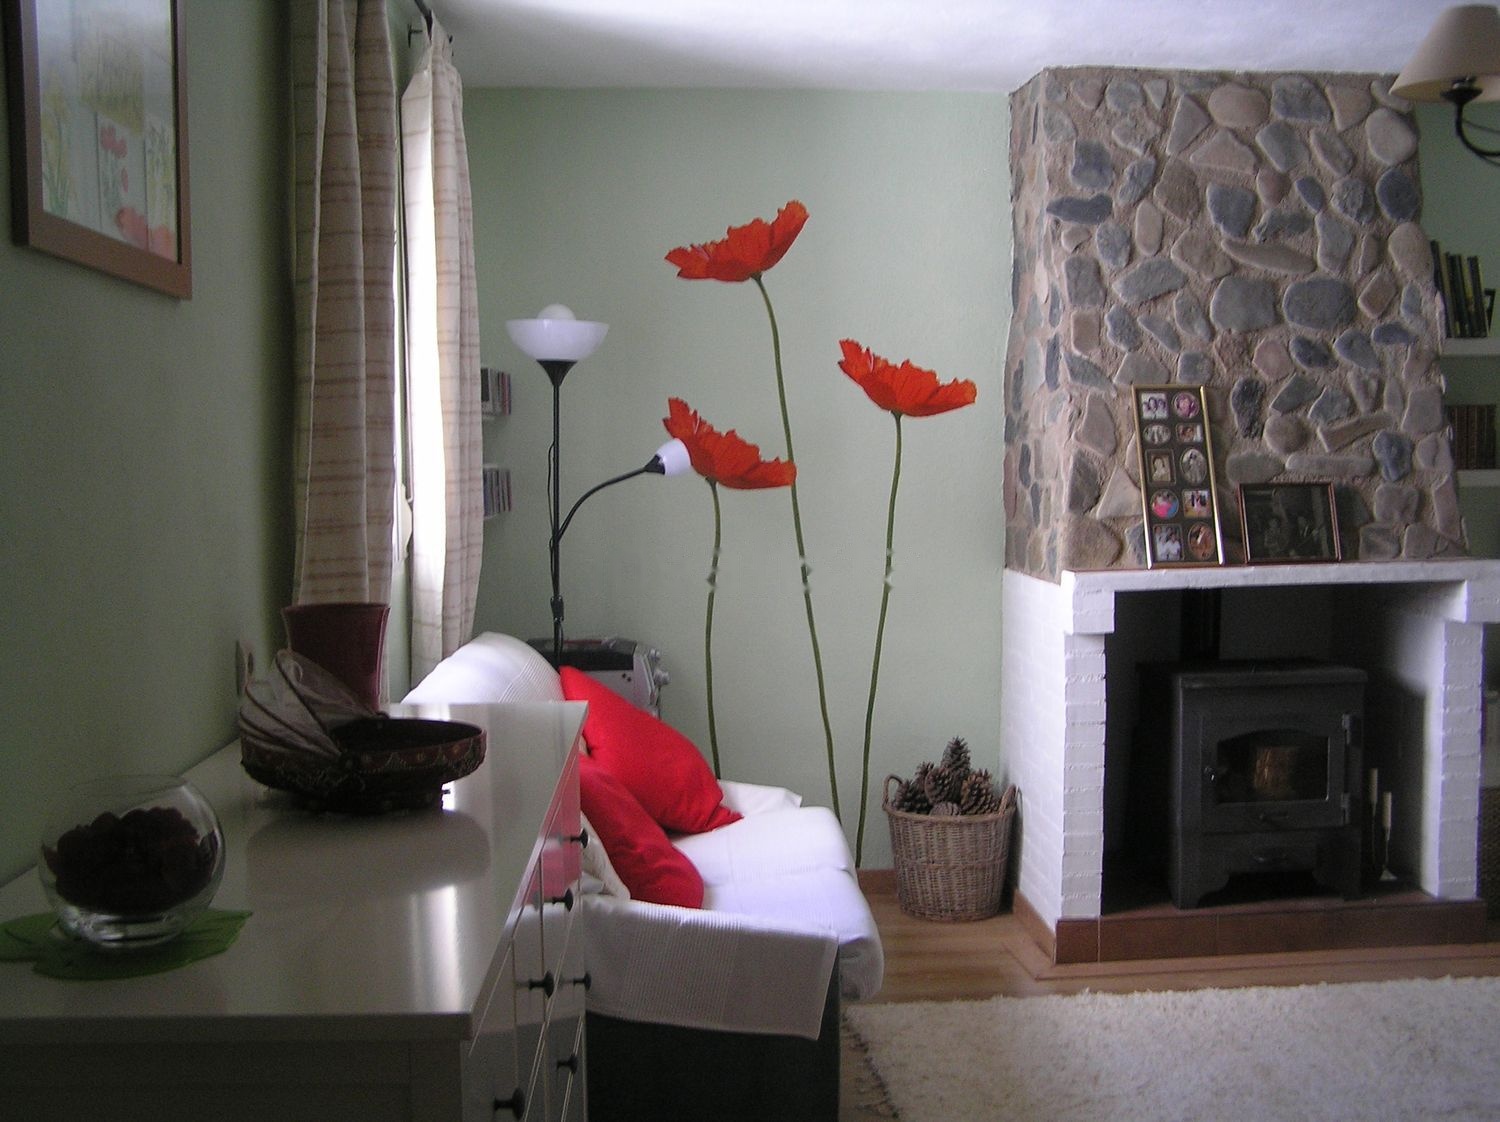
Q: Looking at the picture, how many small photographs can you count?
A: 10